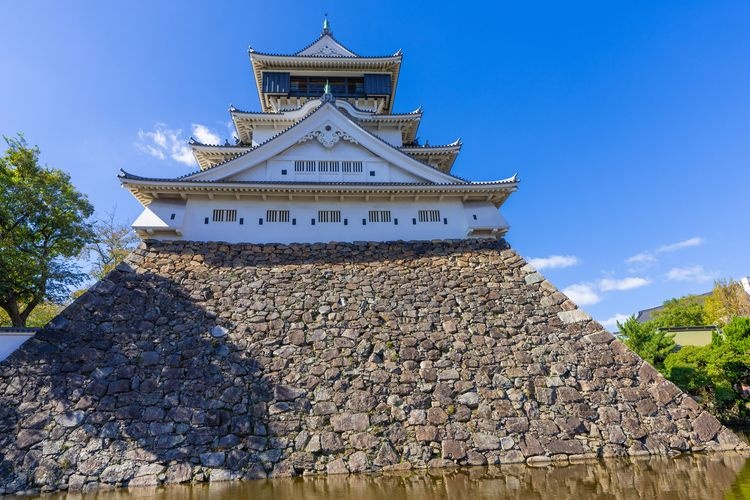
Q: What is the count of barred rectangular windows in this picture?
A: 8